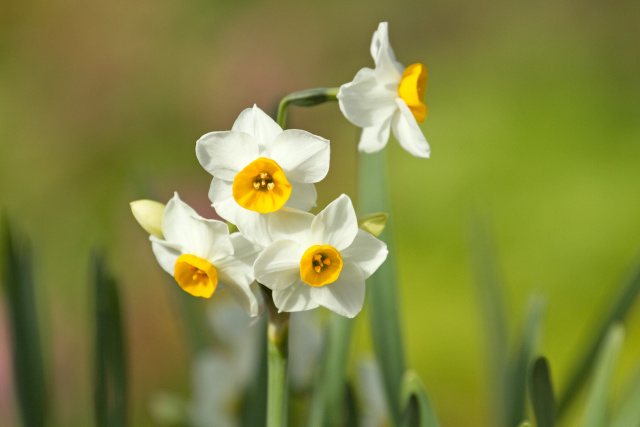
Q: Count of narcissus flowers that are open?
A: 4